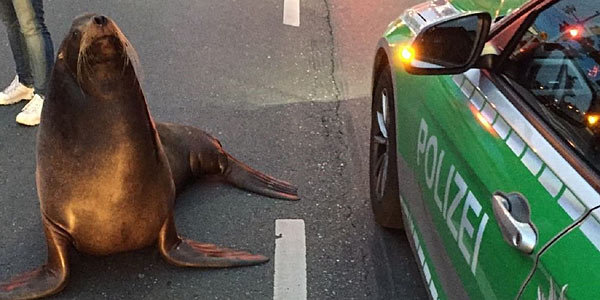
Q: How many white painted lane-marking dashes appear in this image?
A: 2